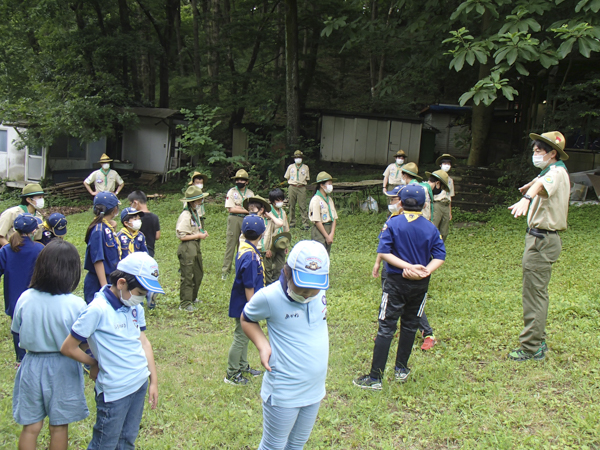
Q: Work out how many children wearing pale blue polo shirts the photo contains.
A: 3